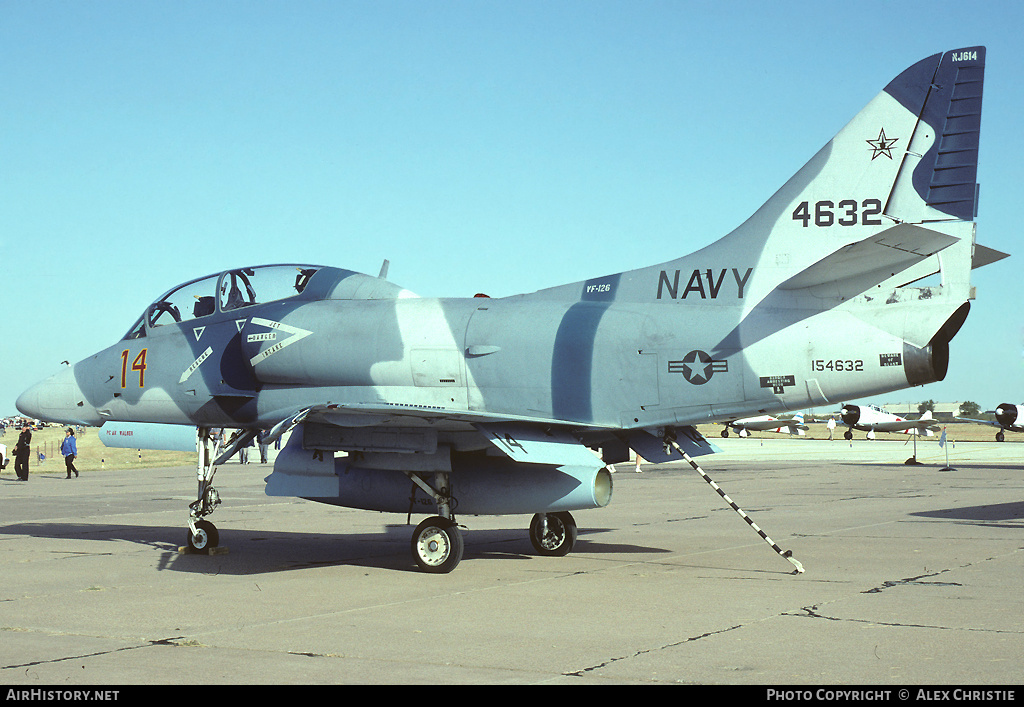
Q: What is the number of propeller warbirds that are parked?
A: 3